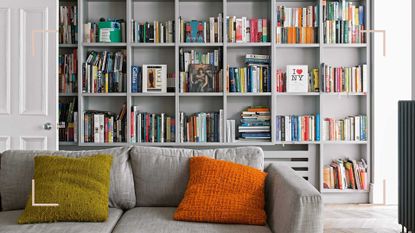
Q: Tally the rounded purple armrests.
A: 0